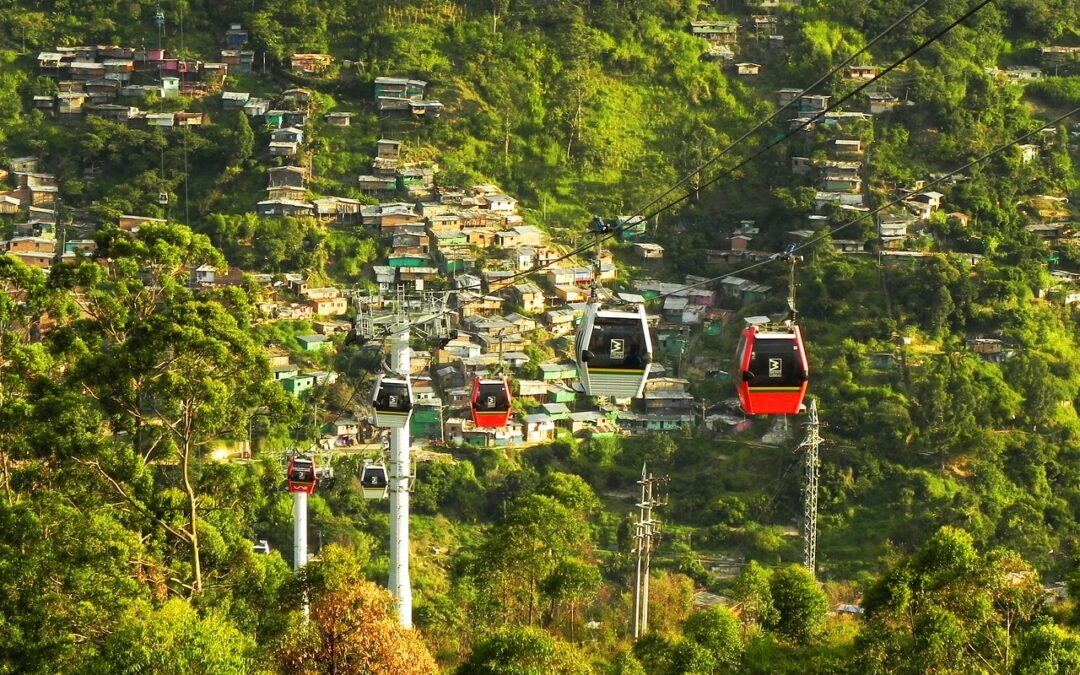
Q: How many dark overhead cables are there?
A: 3